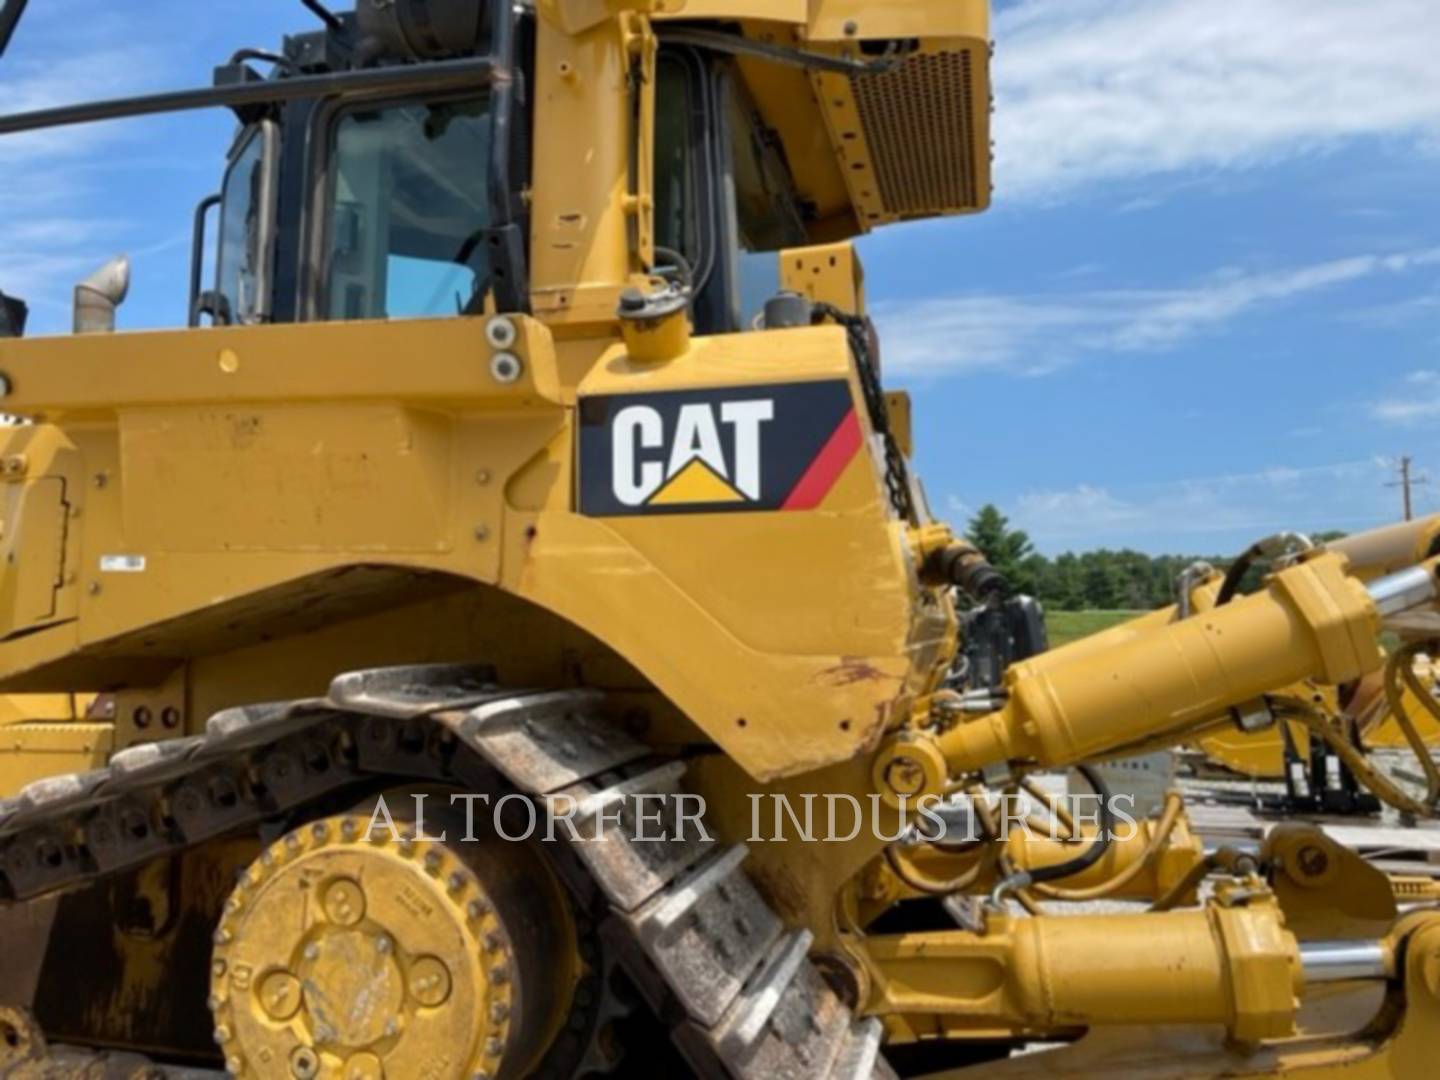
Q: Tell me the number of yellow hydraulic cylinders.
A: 4